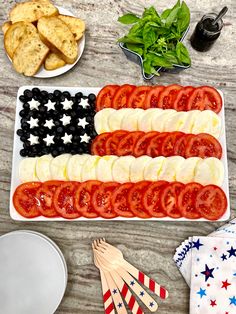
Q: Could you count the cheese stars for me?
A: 12